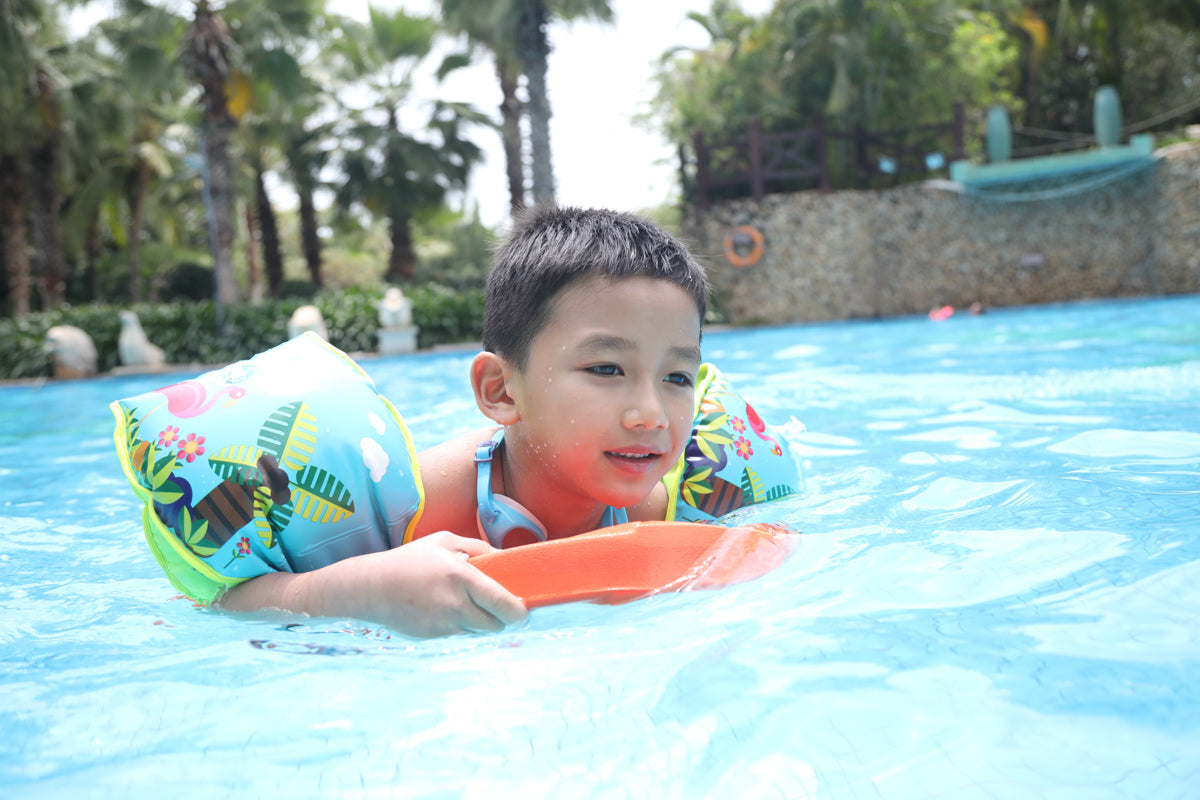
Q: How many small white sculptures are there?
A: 4